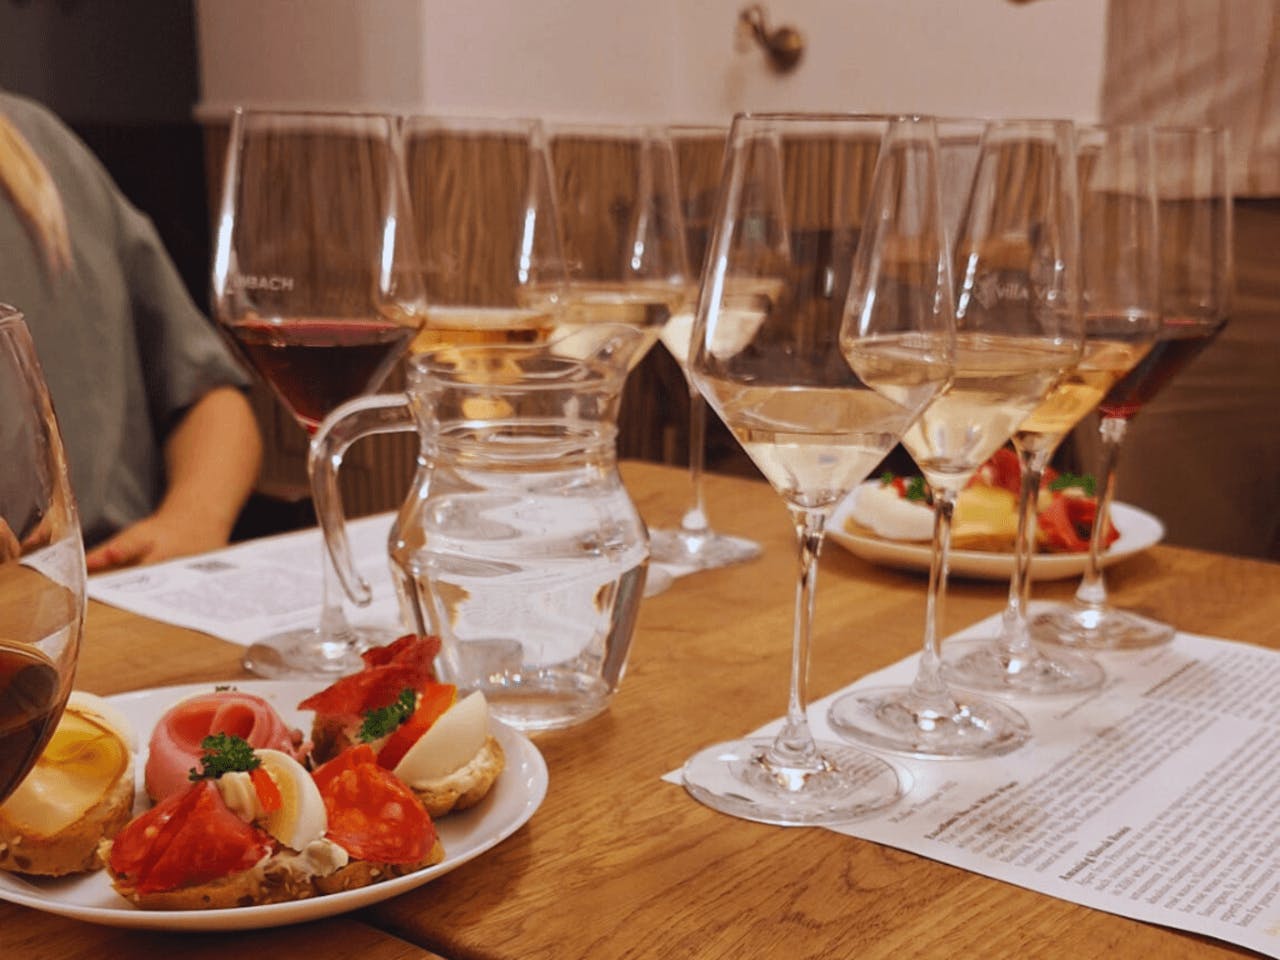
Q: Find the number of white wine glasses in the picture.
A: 6